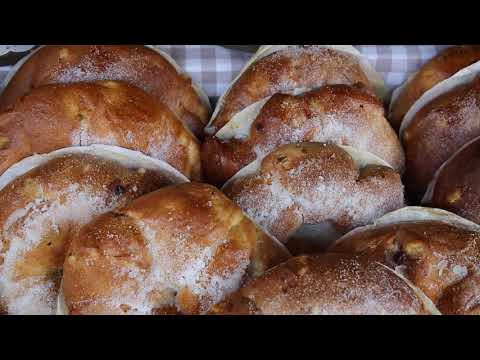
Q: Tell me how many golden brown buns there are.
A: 12